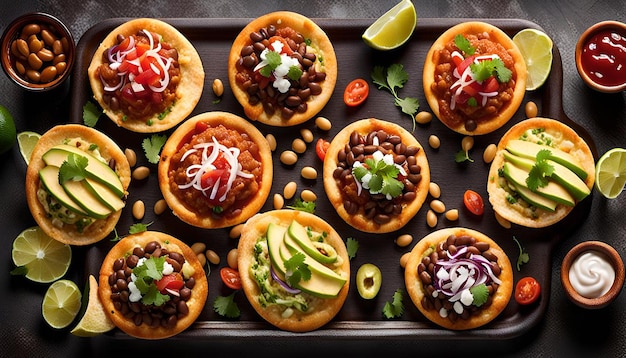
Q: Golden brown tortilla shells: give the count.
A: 10